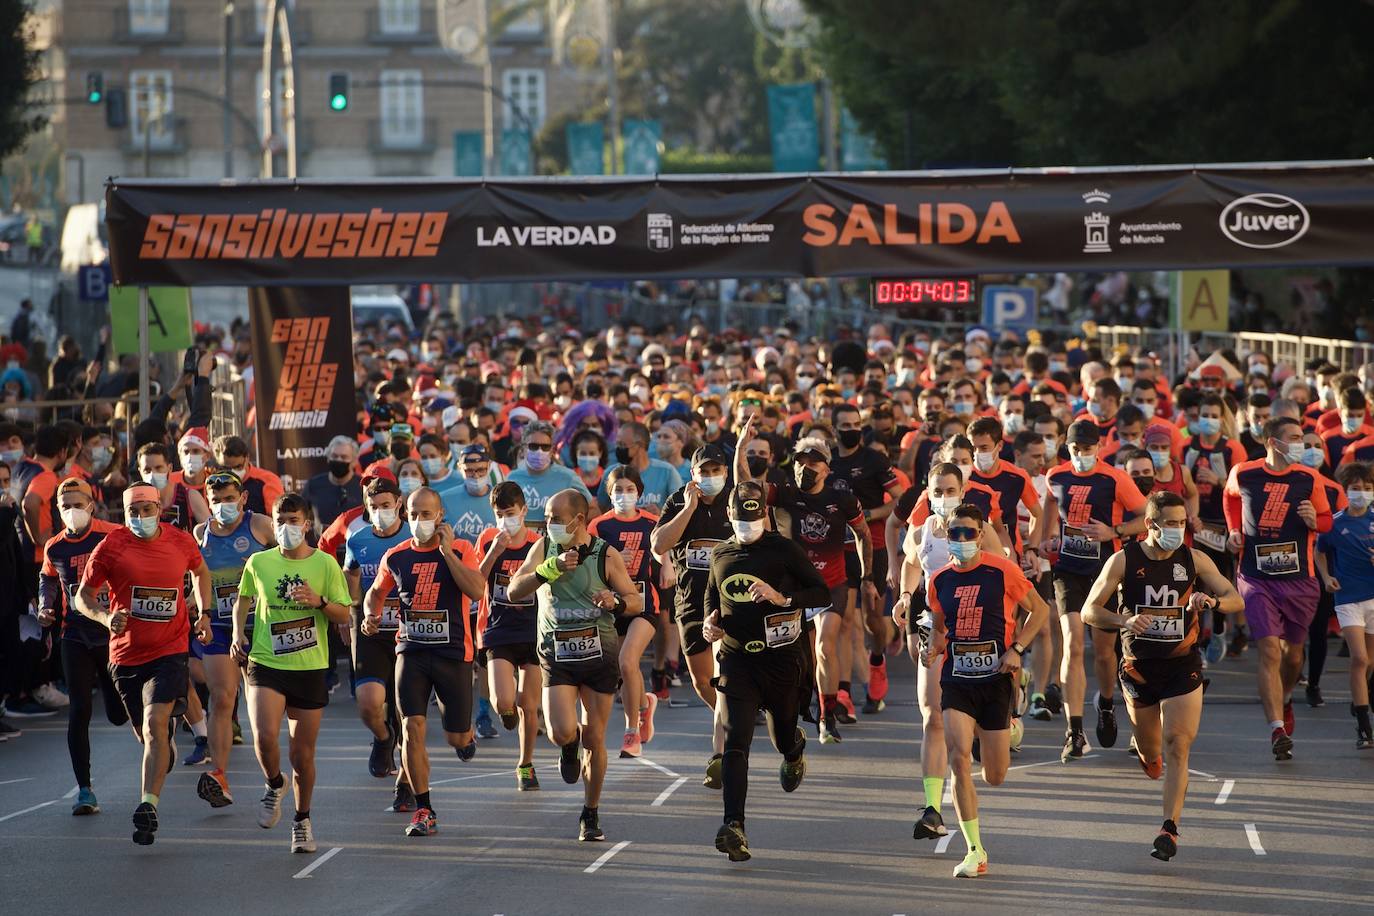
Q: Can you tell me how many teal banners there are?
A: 6